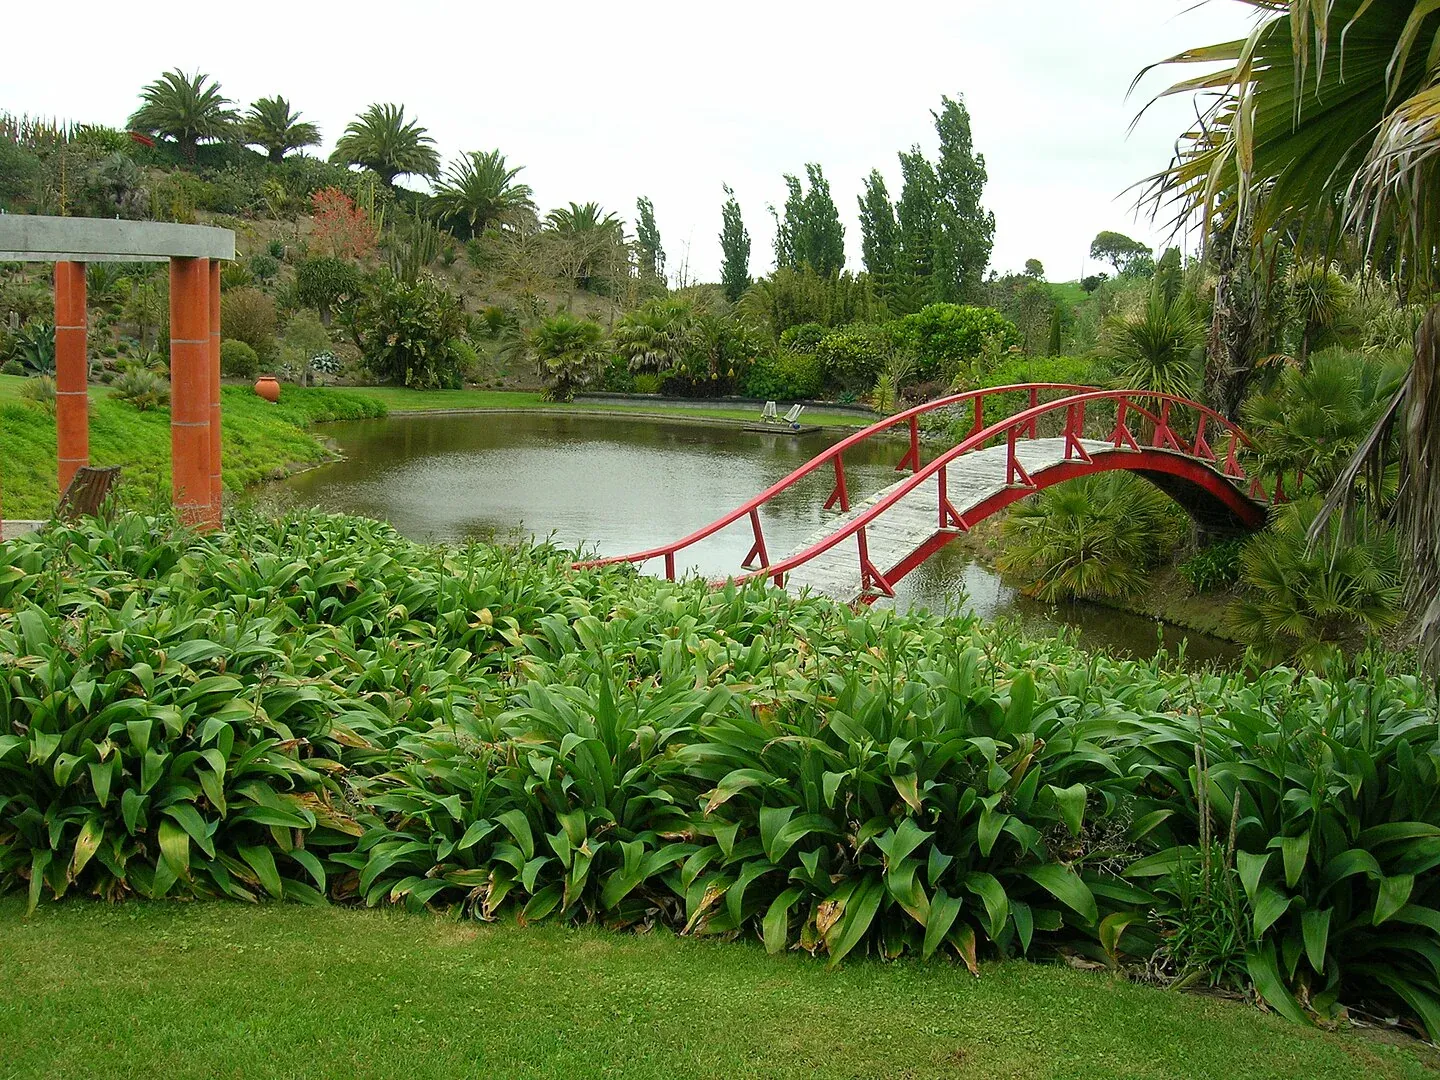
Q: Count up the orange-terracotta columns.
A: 3